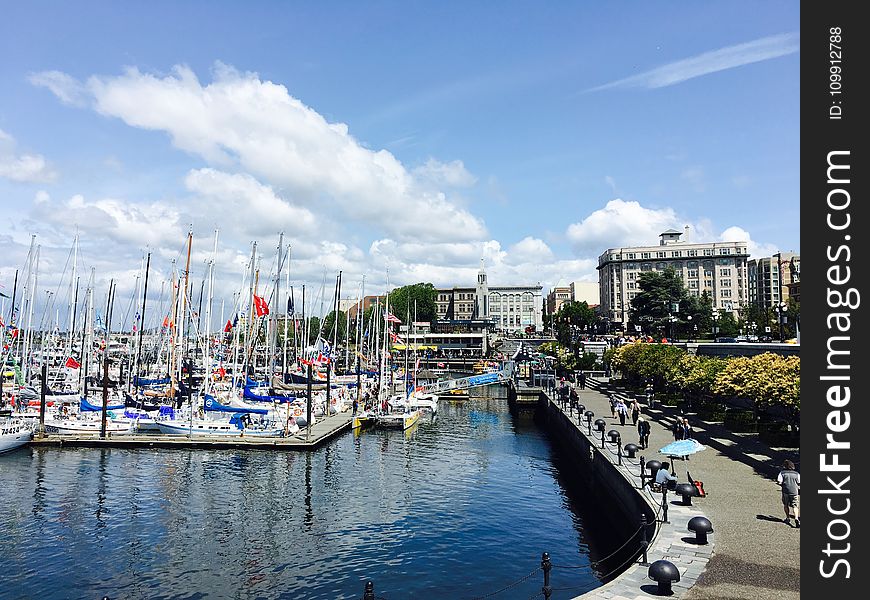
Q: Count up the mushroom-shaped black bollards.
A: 9